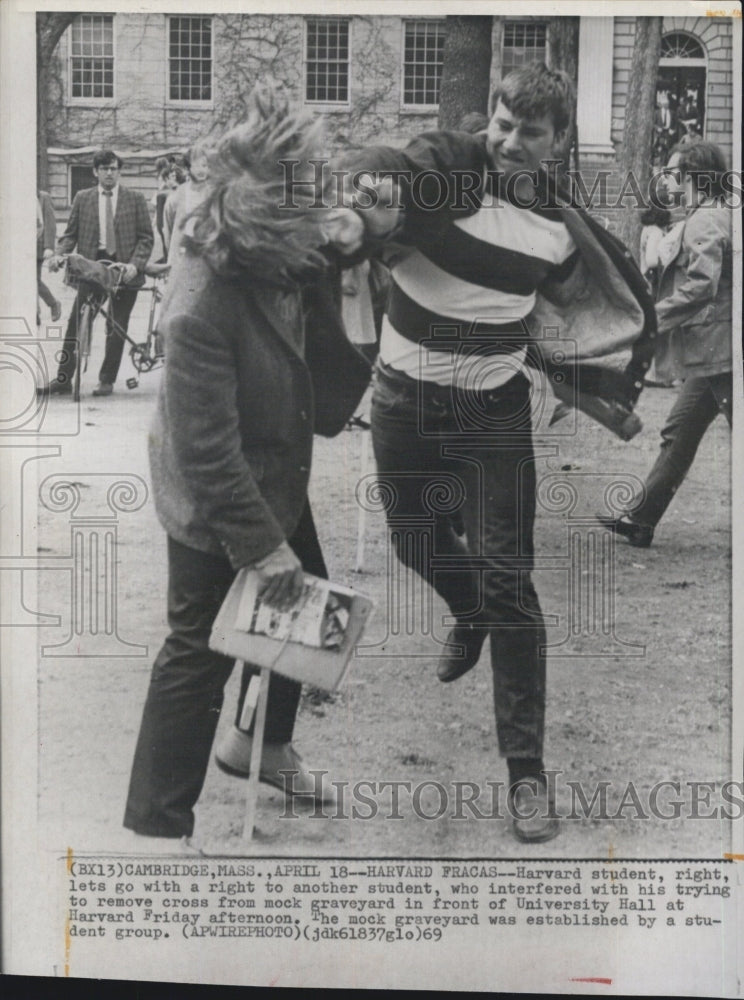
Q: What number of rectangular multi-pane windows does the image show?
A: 5